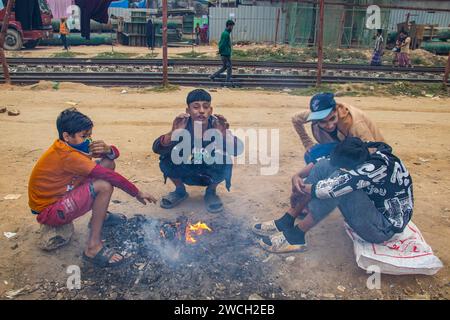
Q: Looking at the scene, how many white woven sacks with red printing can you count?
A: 1